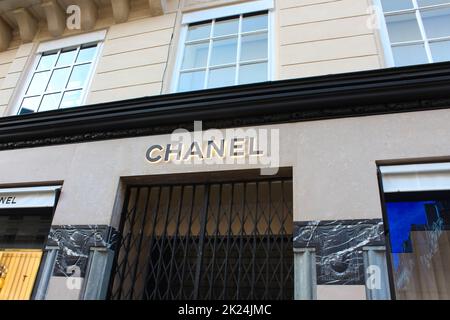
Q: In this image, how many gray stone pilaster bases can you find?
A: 4